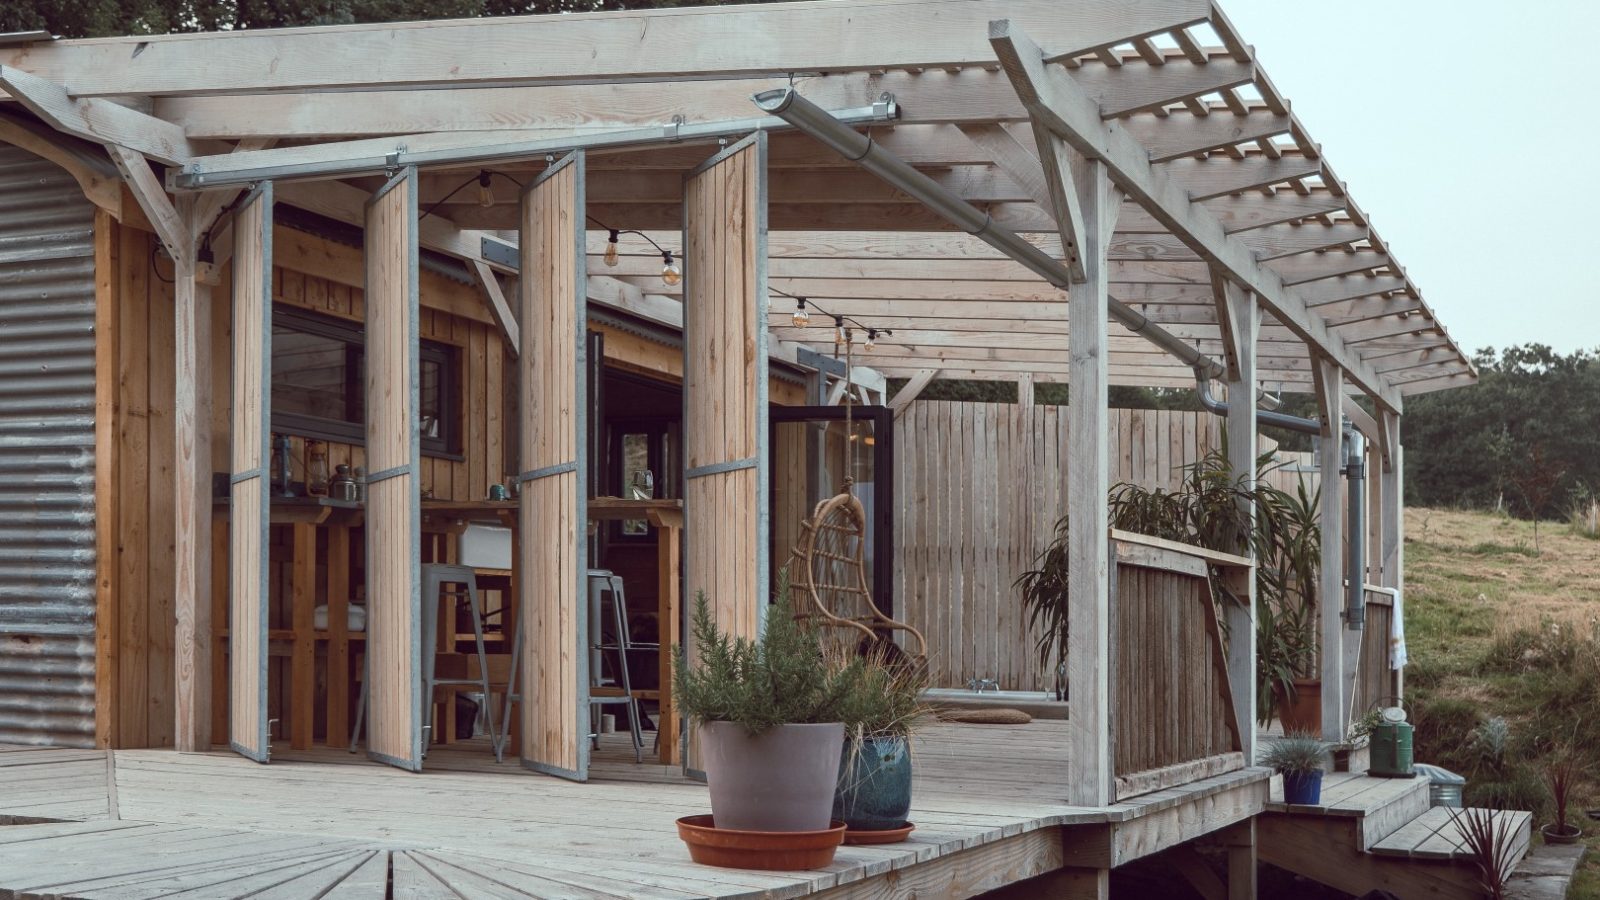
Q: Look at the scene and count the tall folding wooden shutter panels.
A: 4